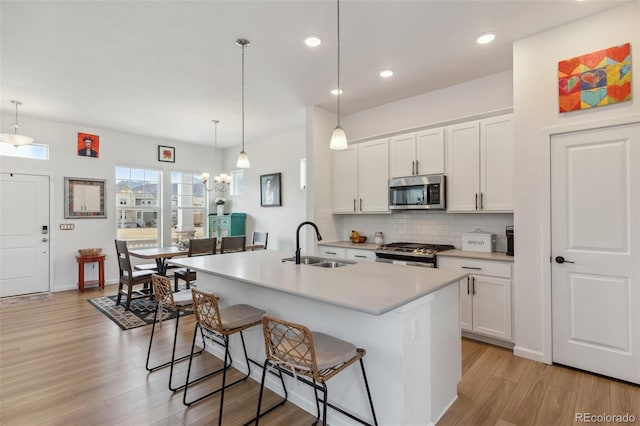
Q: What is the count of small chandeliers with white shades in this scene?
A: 1